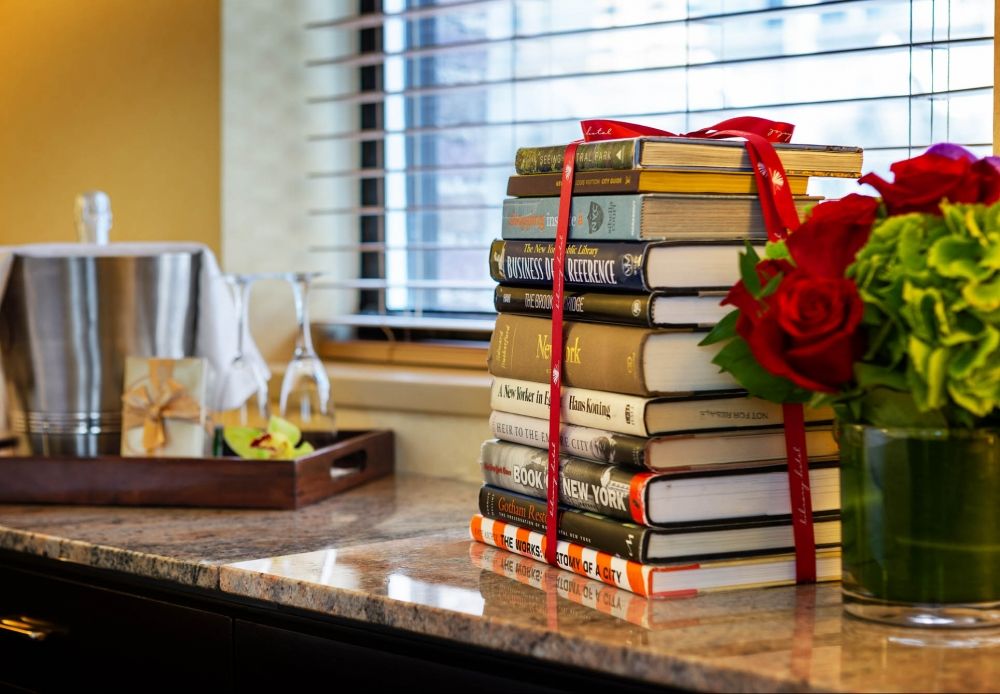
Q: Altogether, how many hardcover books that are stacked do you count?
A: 11